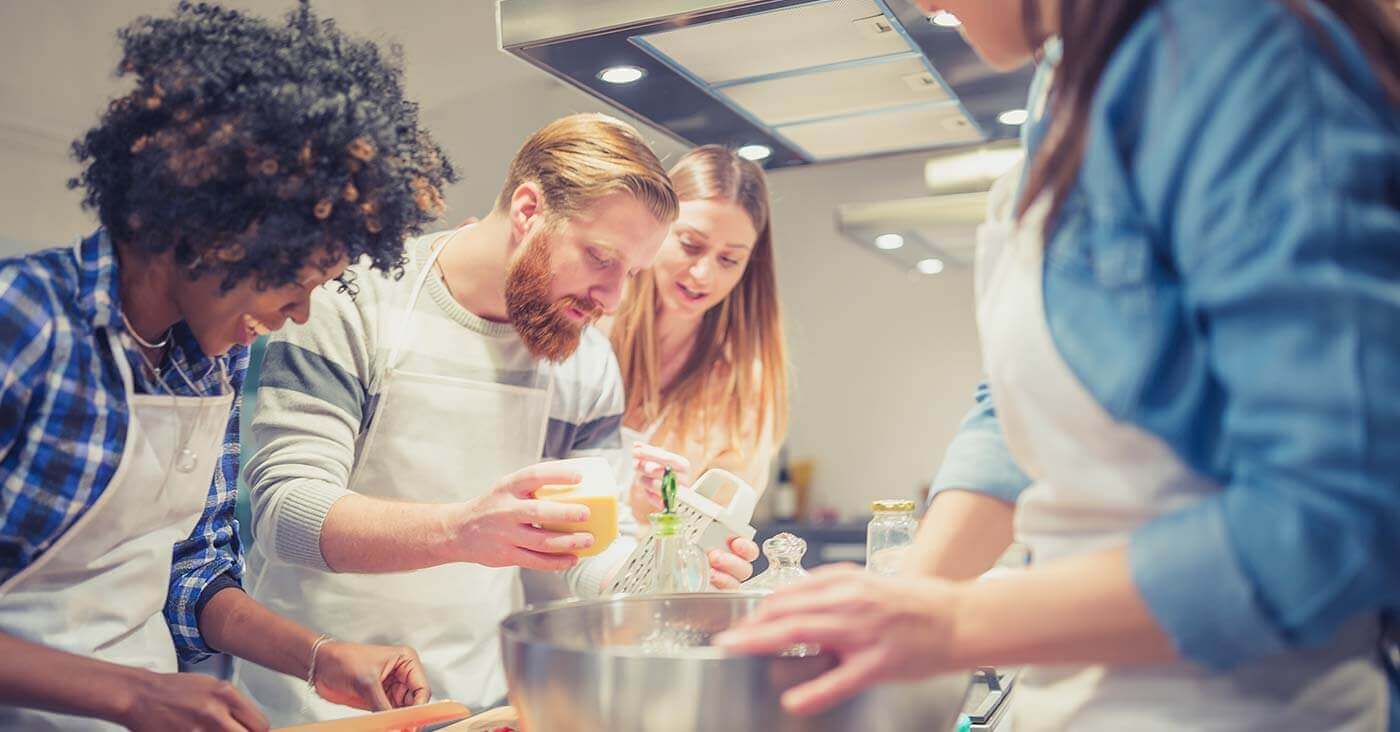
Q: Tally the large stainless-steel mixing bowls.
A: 1